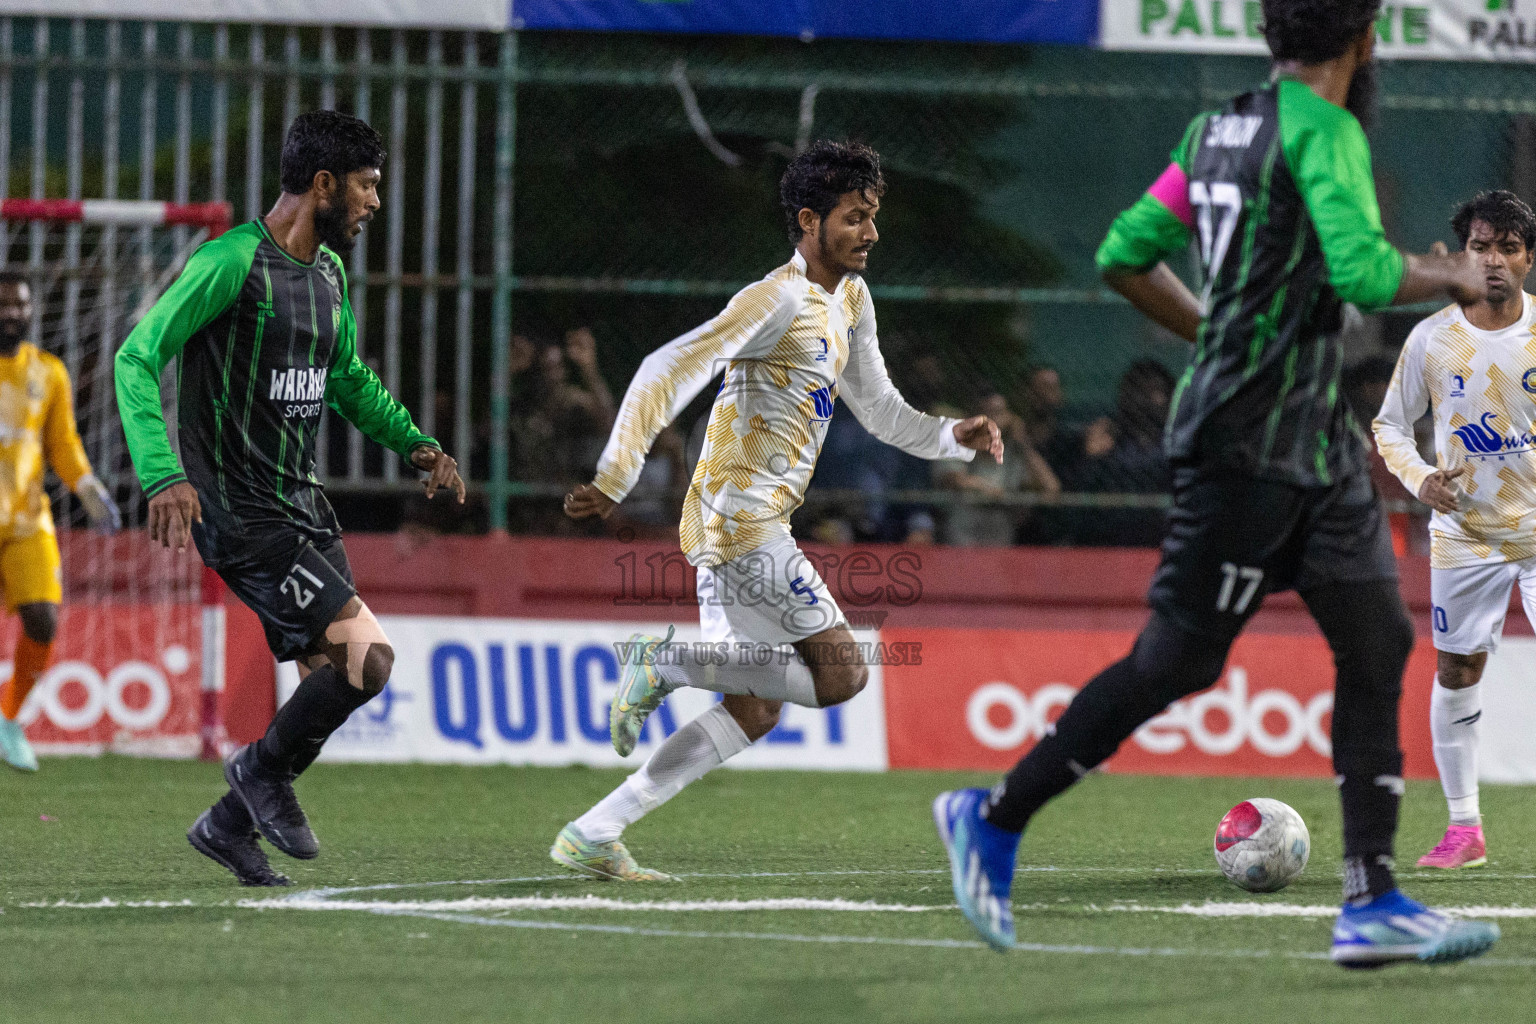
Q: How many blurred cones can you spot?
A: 0